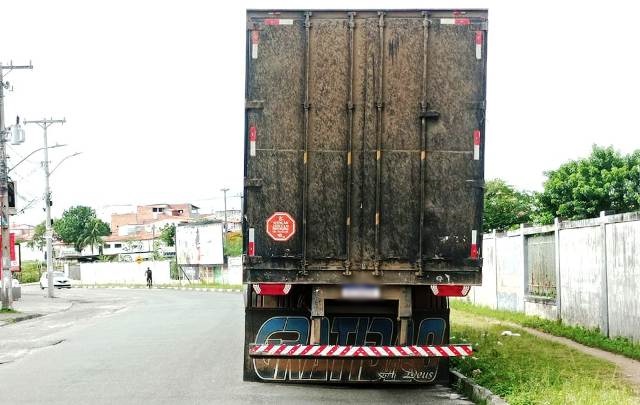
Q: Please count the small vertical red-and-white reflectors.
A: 6